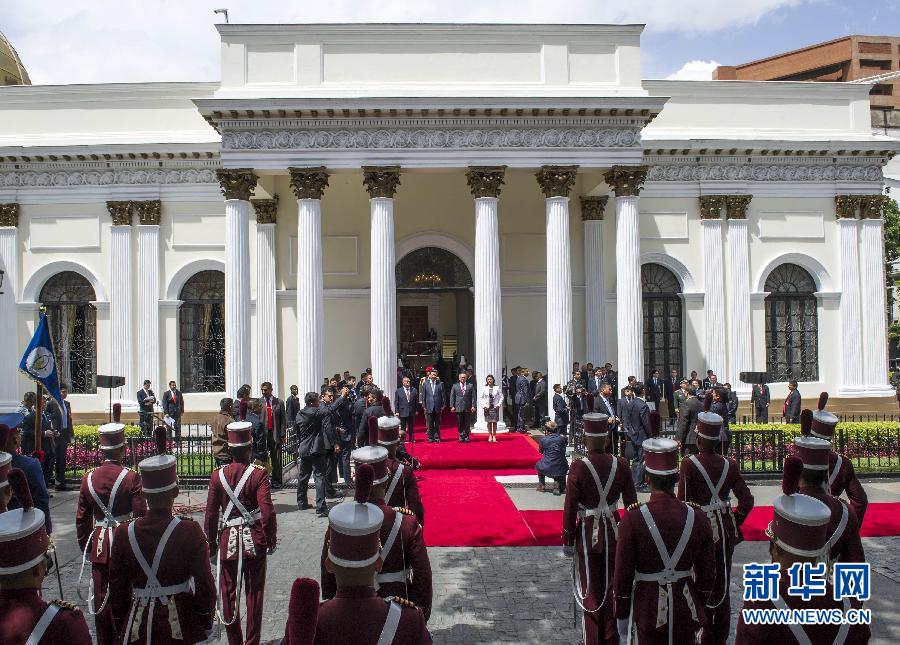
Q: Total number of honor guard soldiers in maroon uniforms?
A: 14